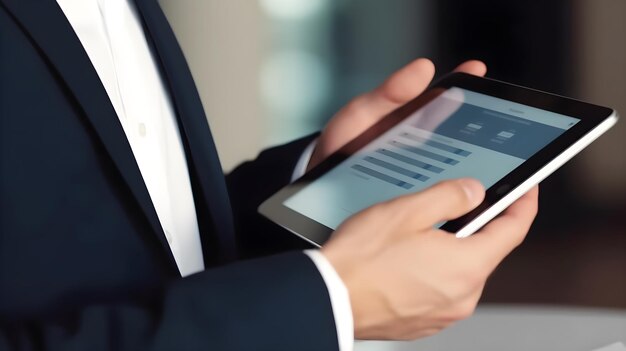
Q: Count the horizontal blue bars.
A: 5